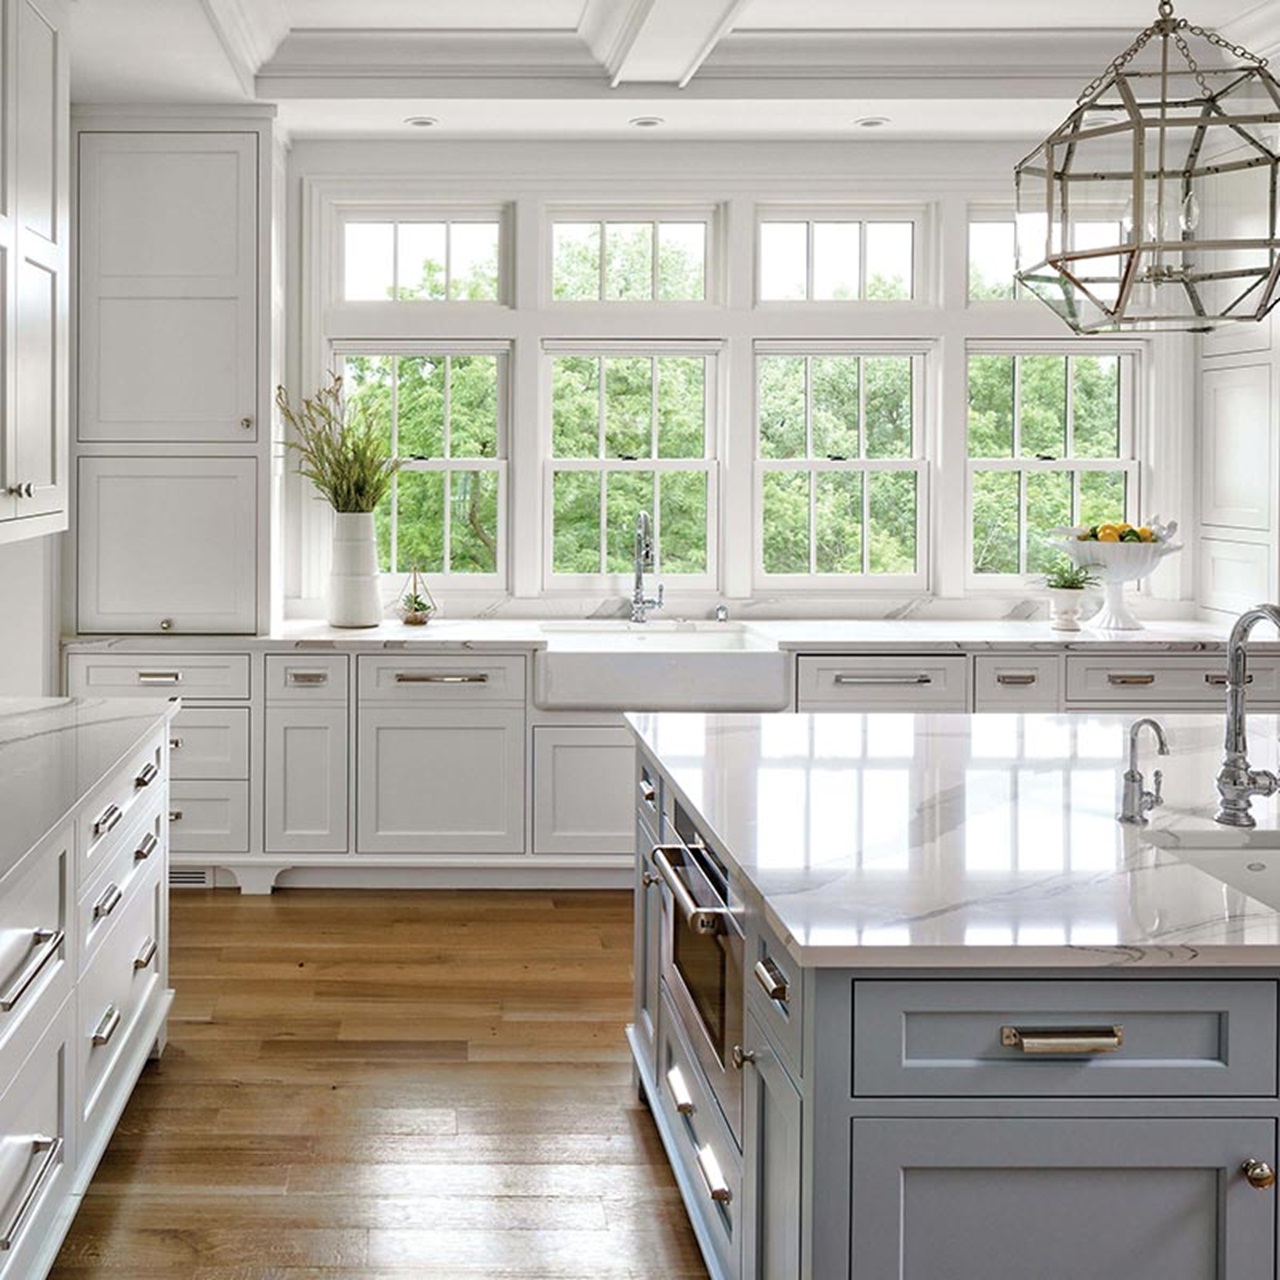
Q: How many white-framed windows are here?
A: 8